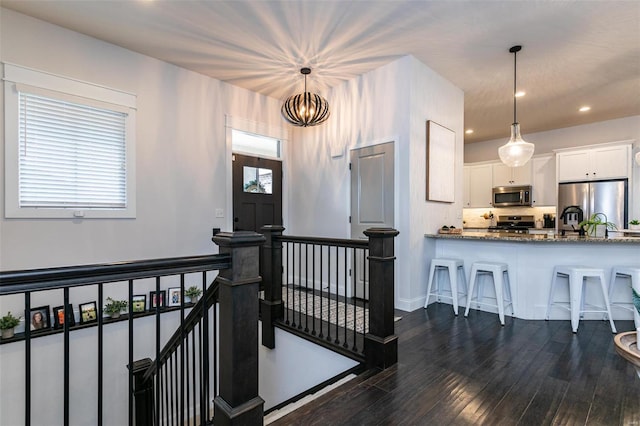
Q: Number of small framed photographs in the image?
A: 6